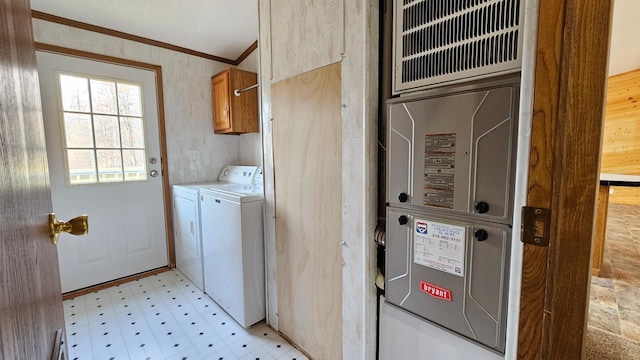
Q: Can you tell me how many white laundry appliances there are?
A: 2